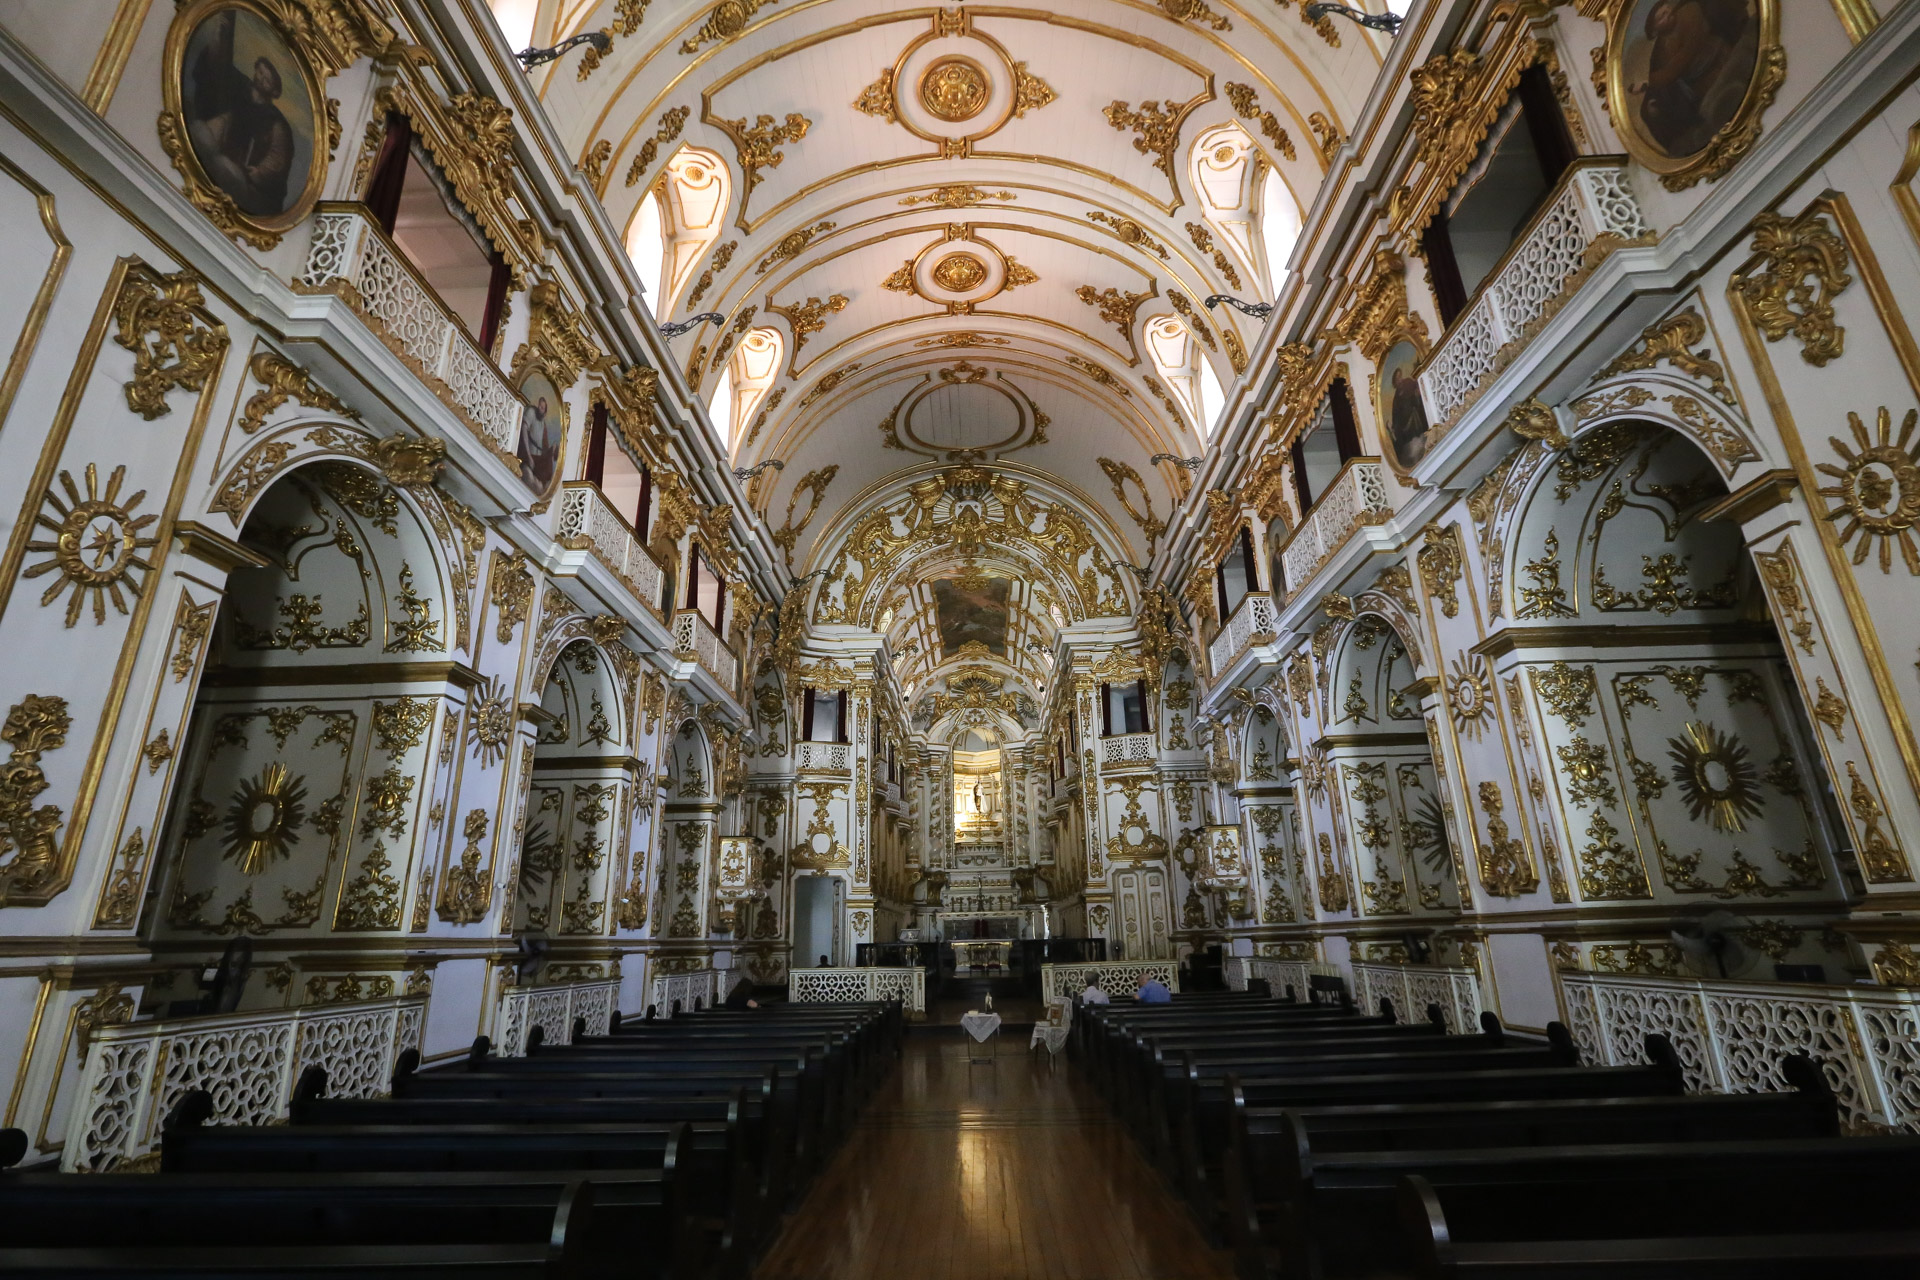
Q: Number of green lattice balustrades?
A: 0